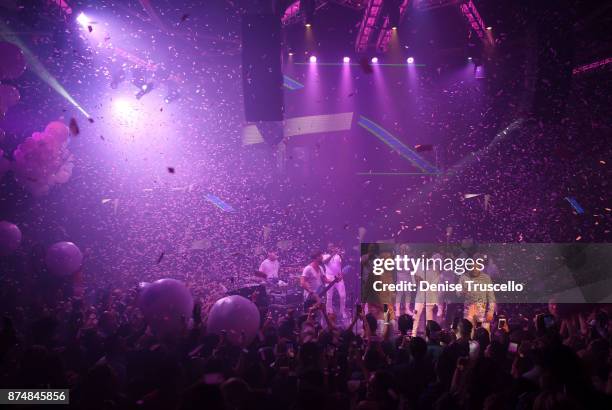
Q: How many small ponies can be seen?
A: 0